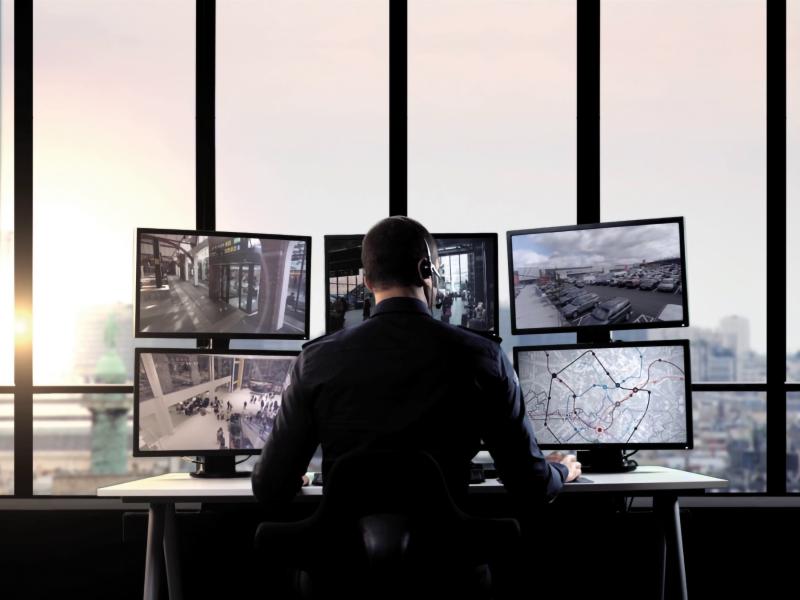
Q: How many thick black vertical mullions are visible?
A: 5